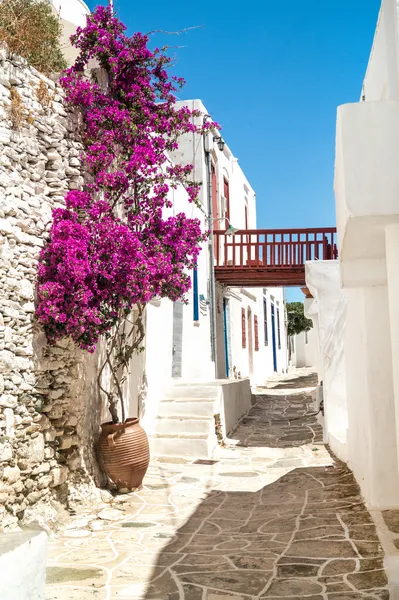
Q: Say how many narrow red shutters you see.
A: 2